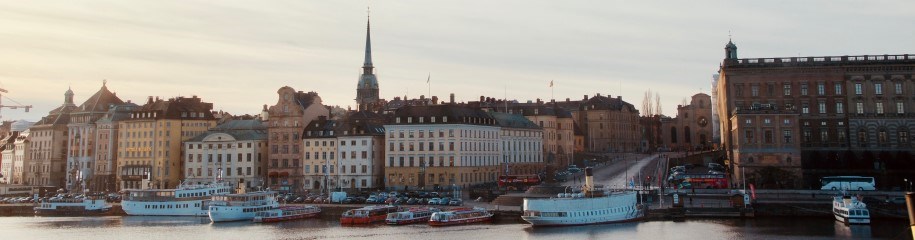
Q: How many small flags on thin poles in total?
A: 2